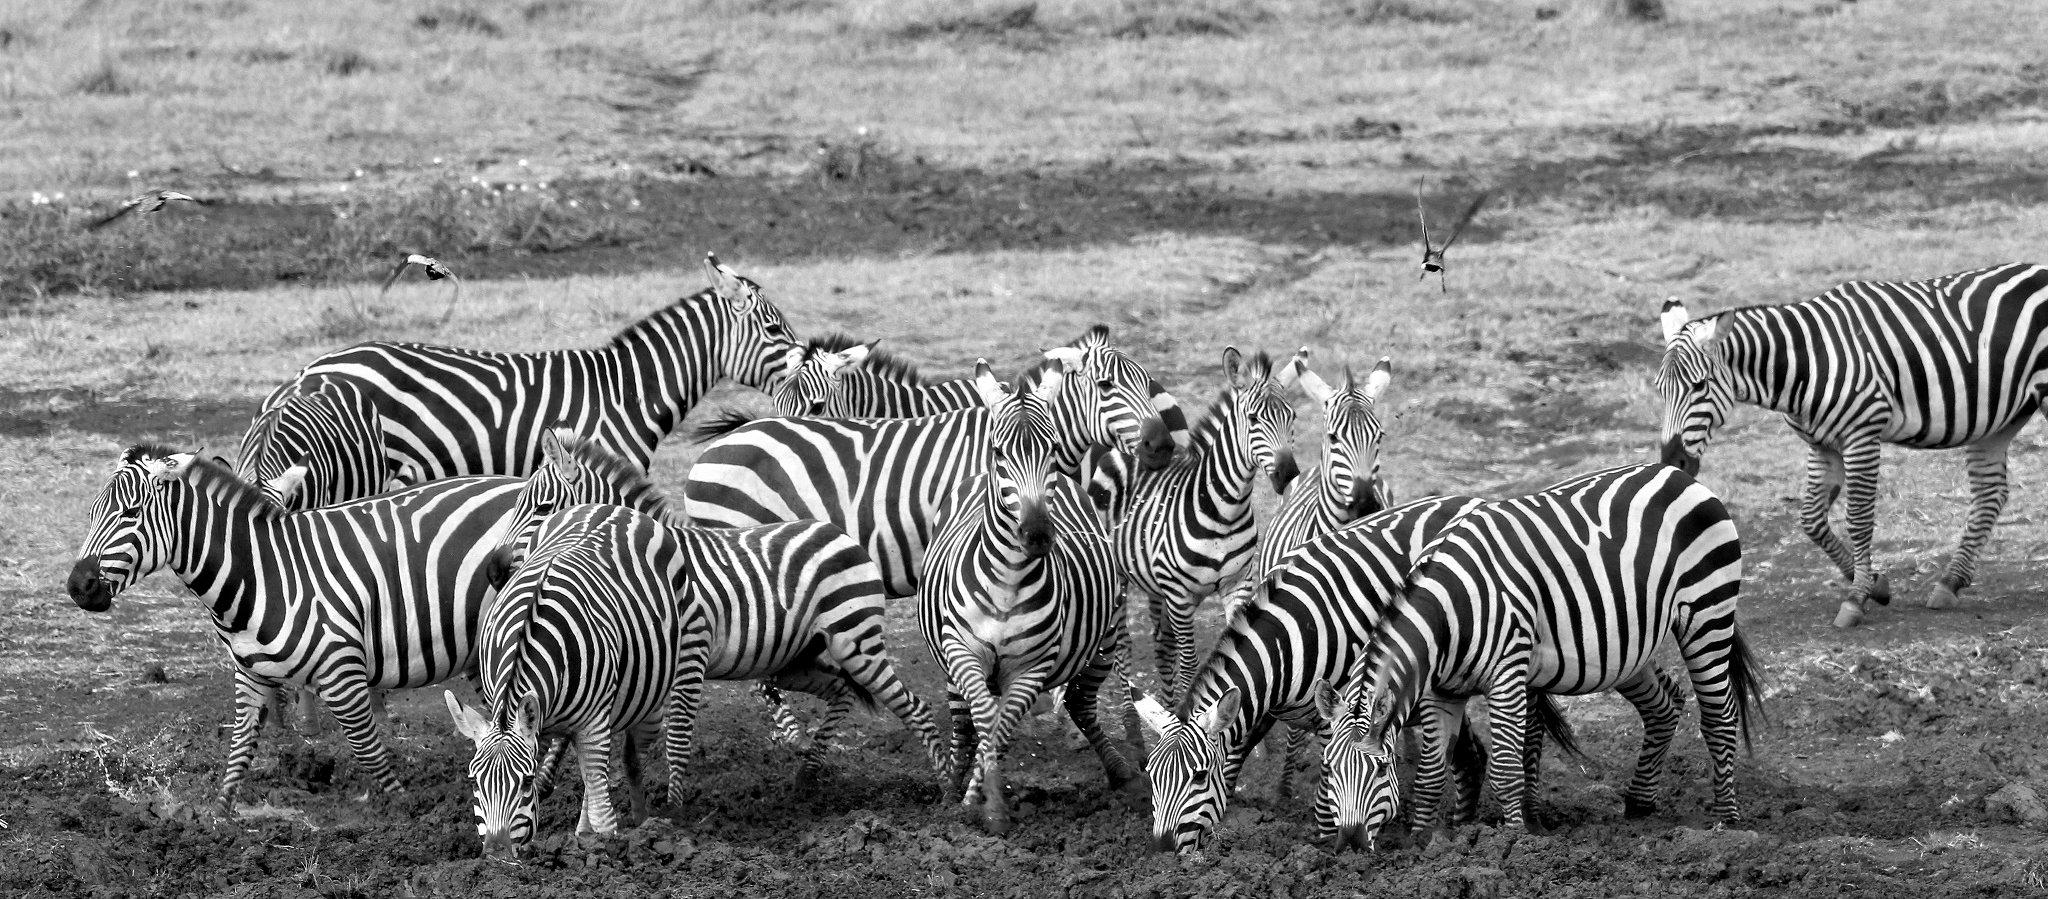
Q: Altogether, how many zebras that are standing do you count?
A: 13